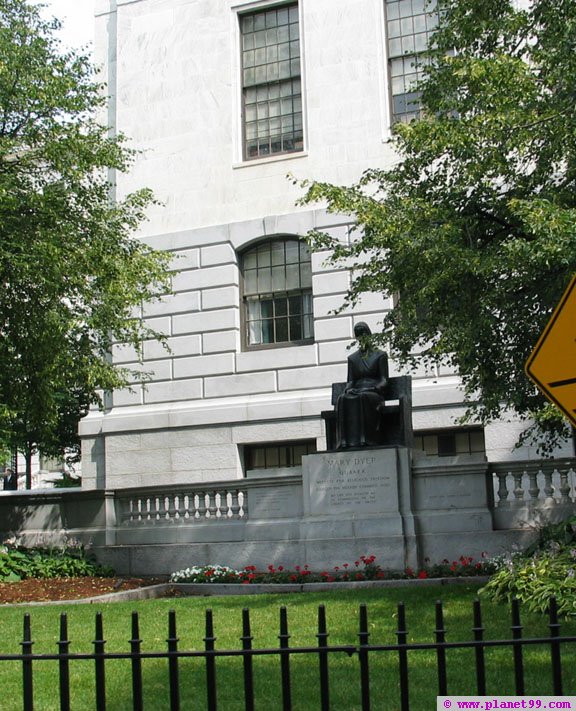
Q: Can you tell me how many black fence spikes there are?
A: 15